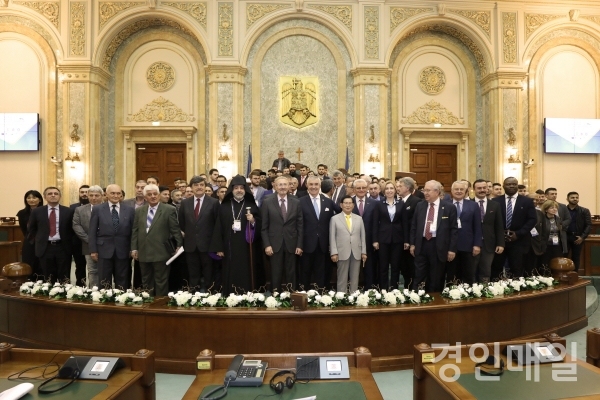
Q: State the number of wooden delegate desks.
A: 3